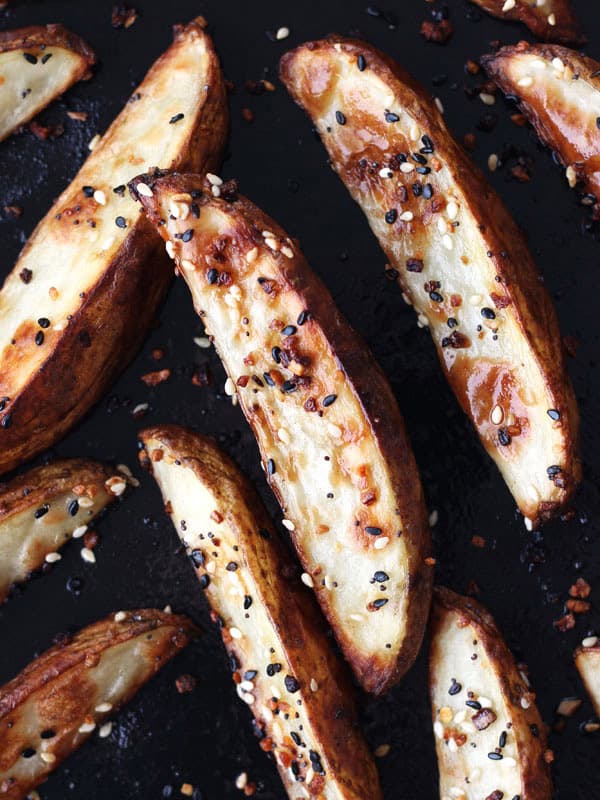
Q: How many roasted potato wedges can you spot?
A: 11